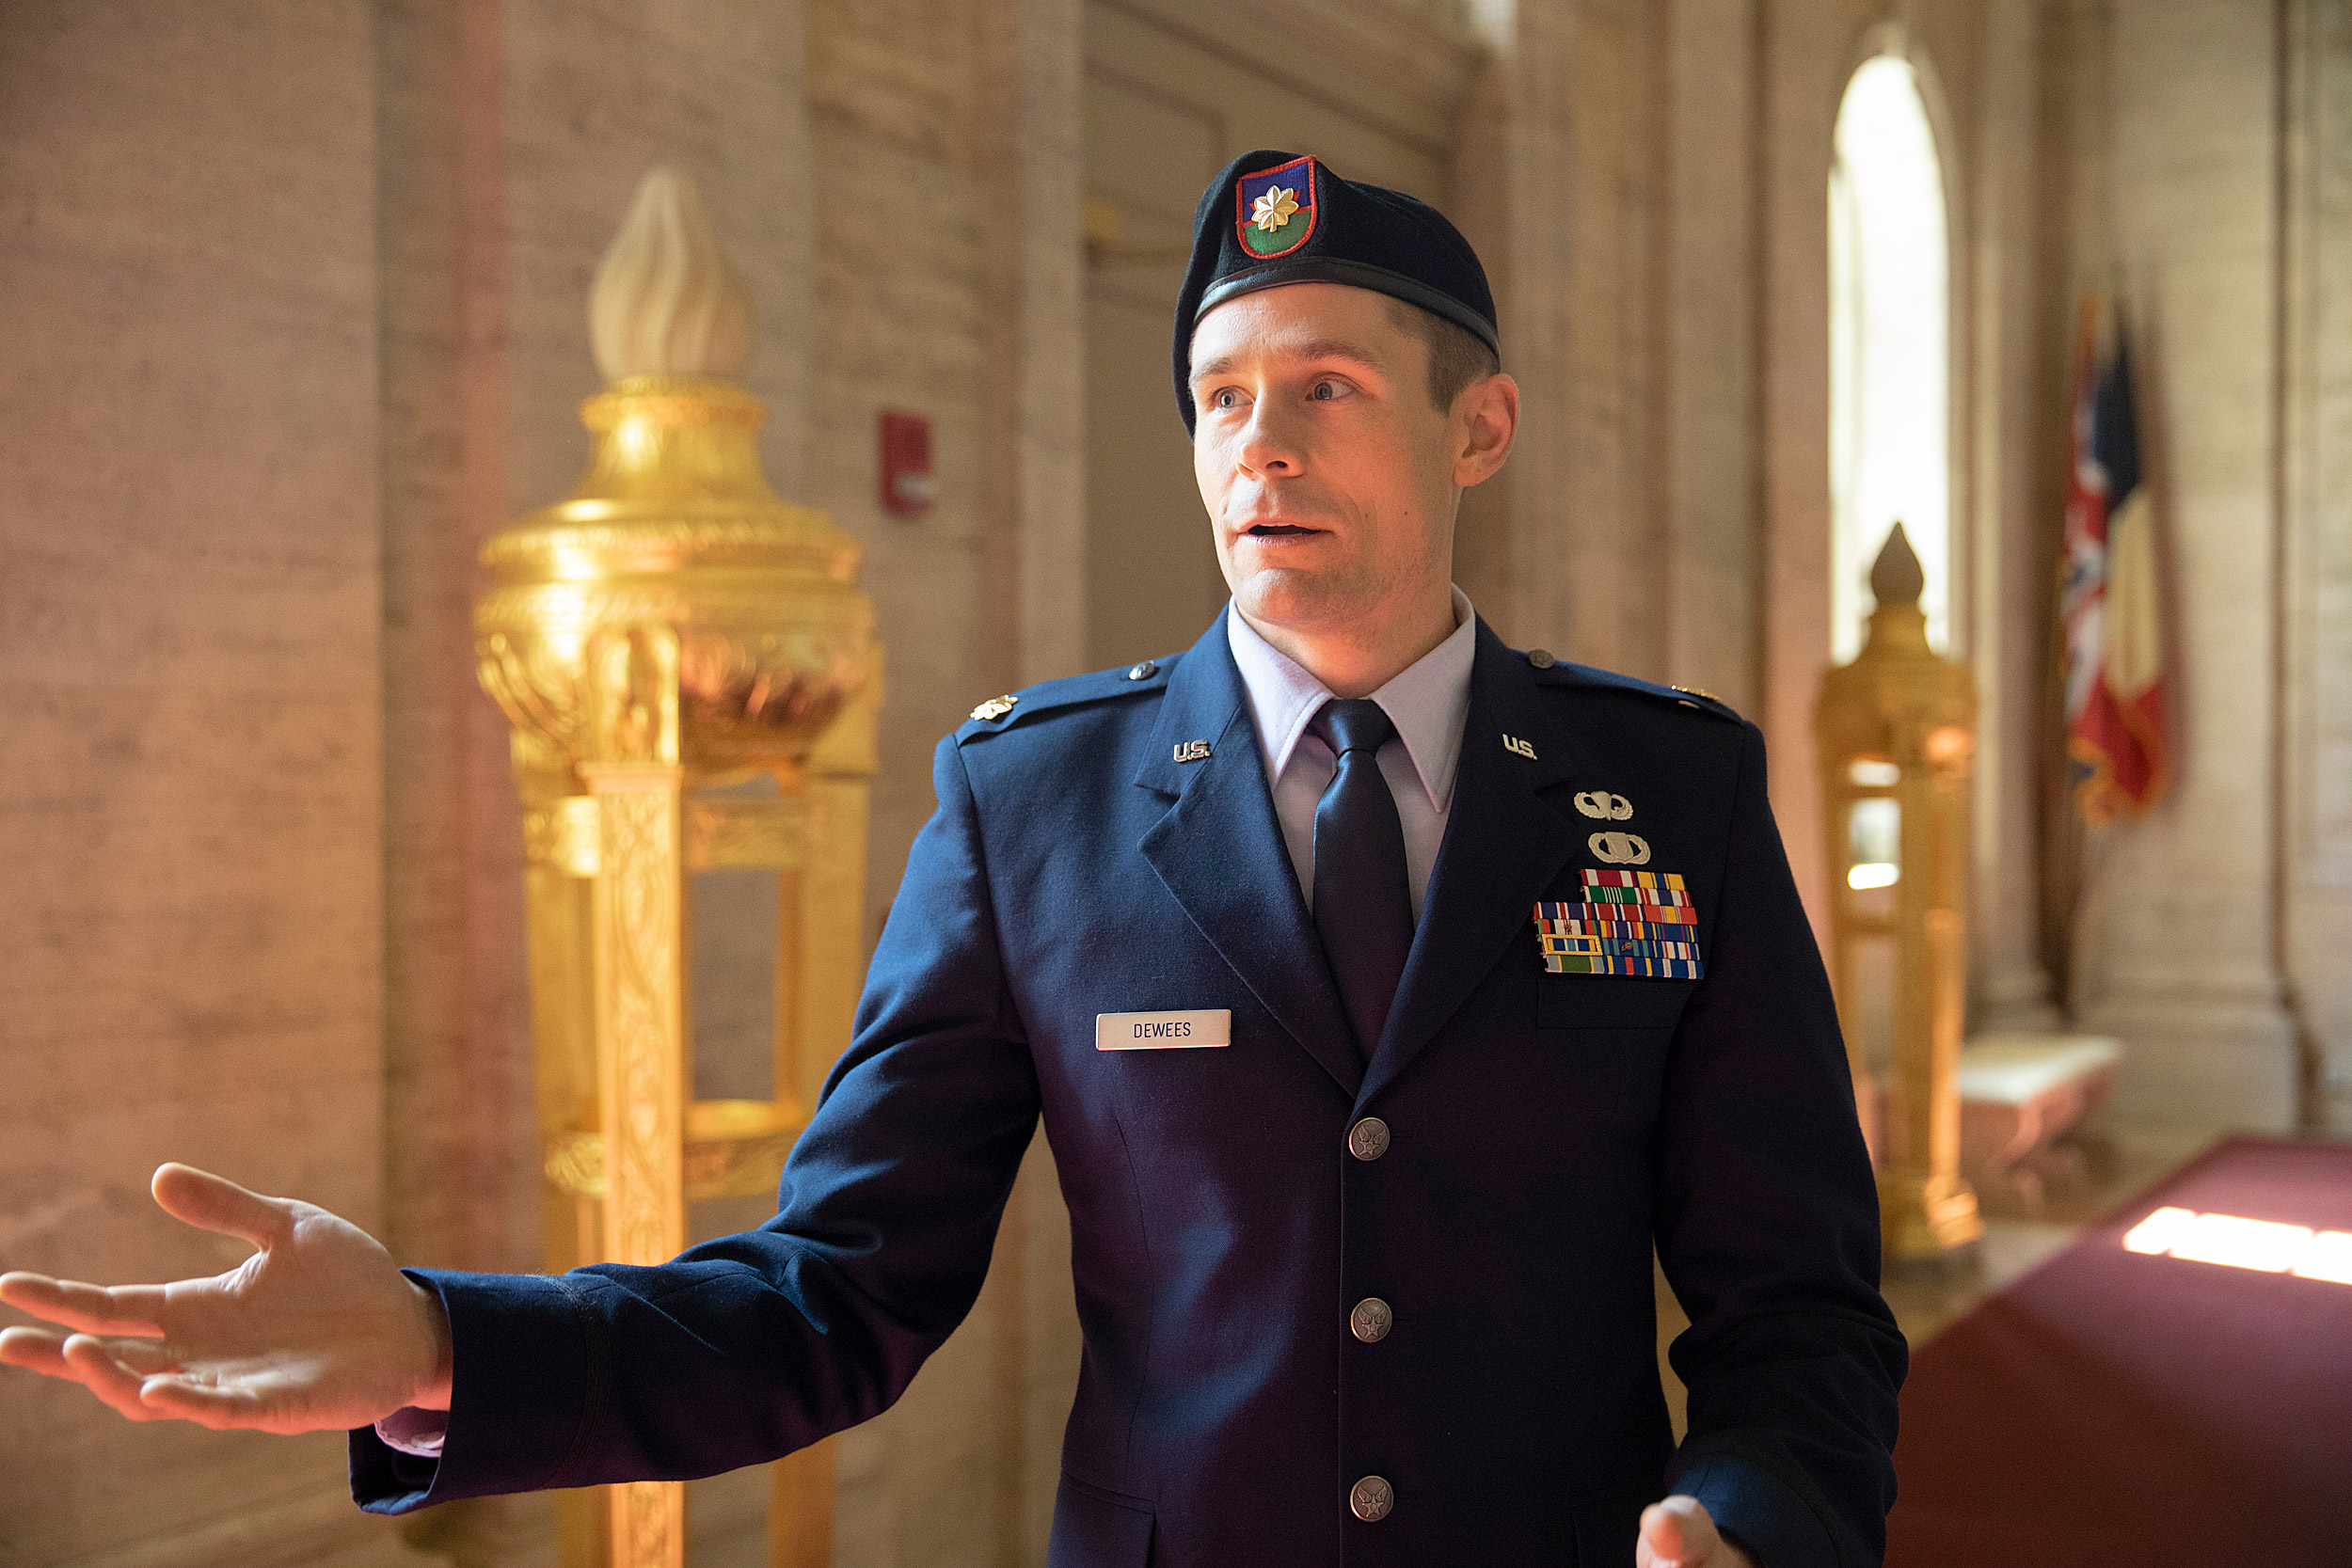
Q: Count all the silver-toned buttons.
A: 5